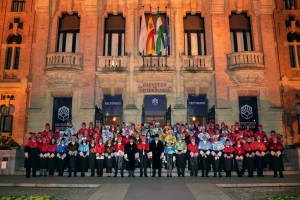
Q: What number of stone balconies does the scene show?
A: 5